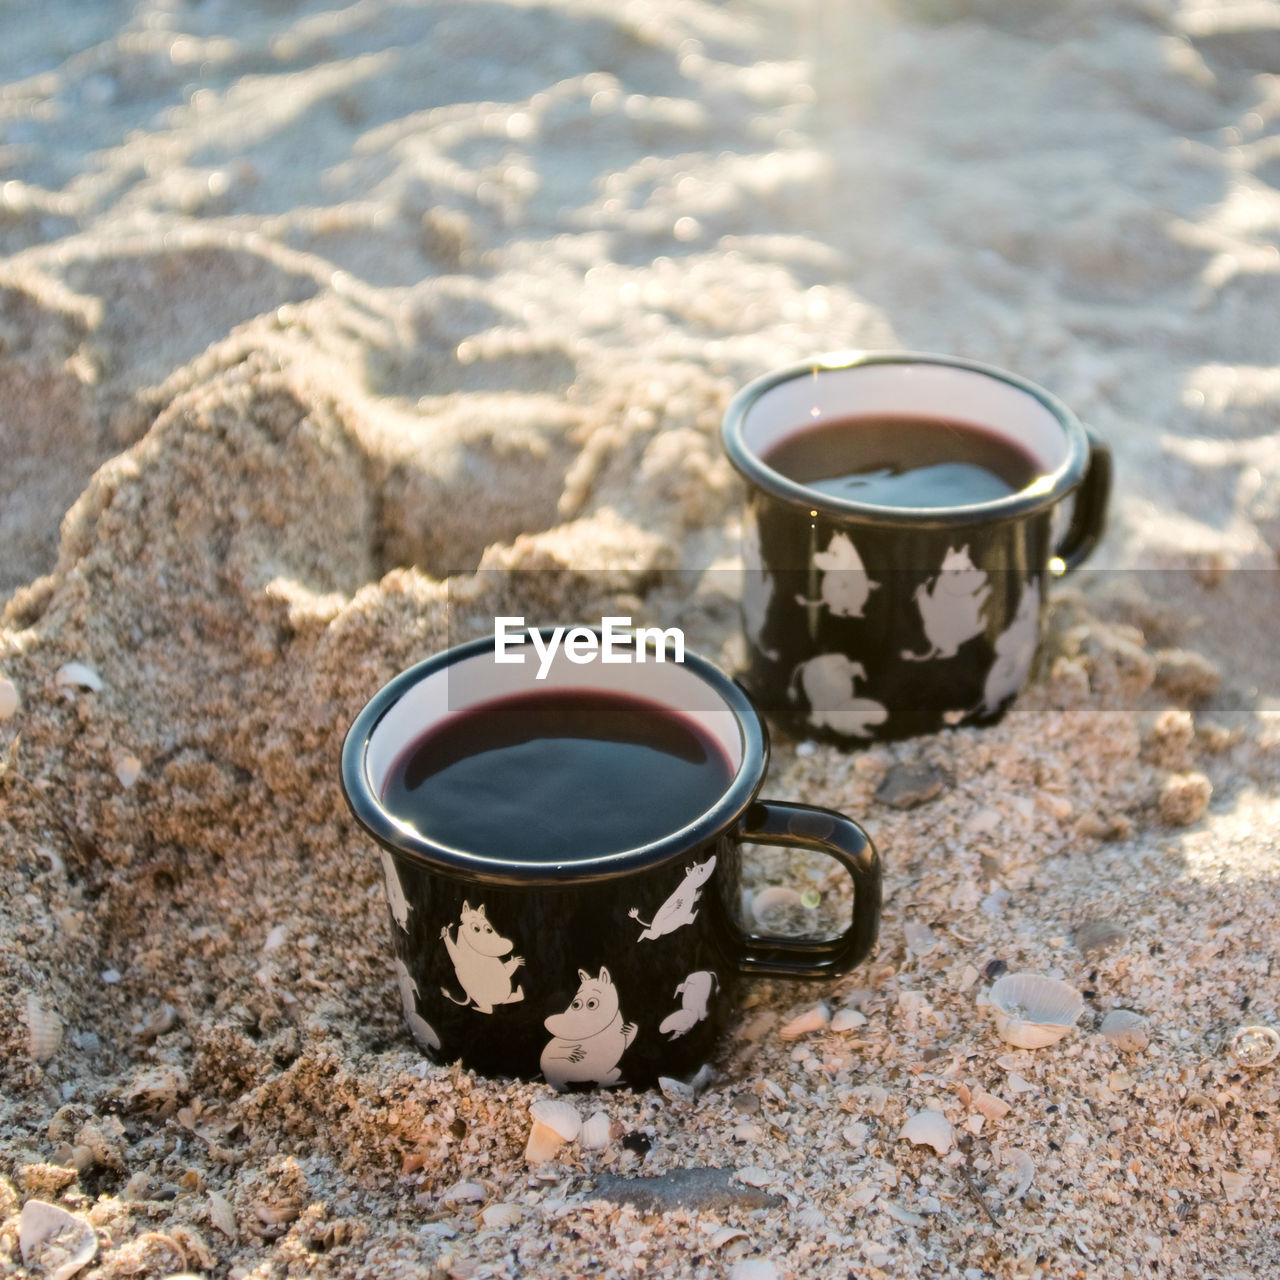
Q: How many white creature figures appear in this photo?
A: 11